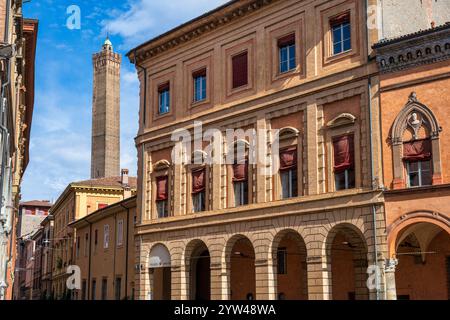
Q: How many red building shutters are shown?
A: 11